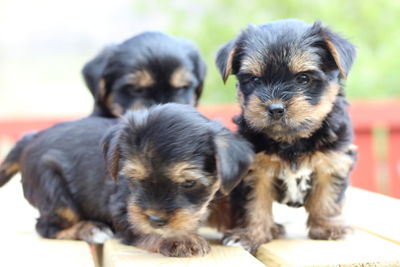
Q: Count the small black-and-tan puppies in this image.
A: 3